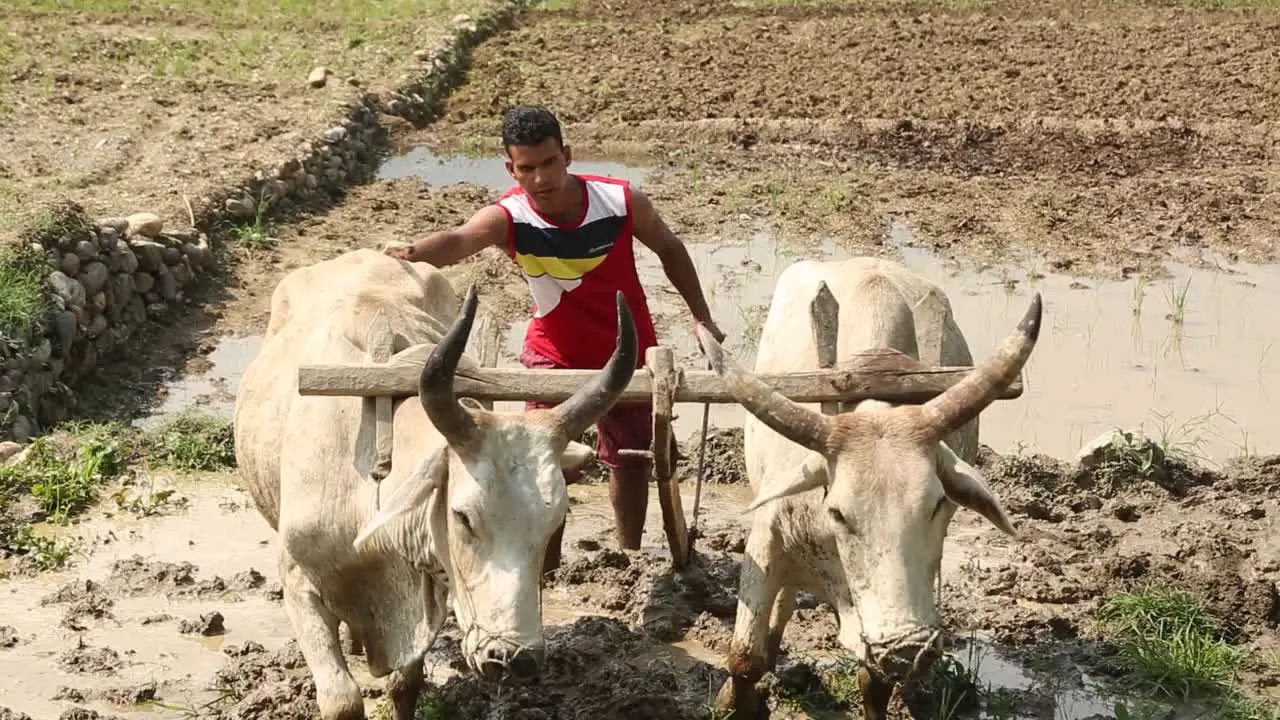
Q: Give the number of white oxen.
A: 2